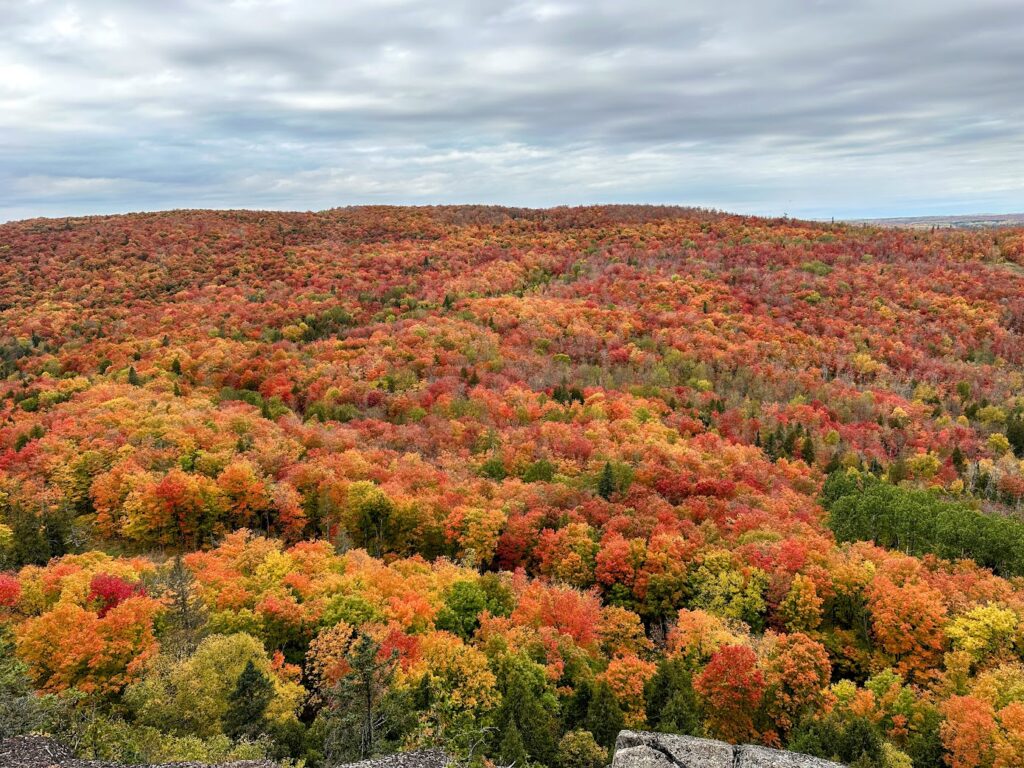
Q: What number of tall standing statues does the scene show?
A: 0